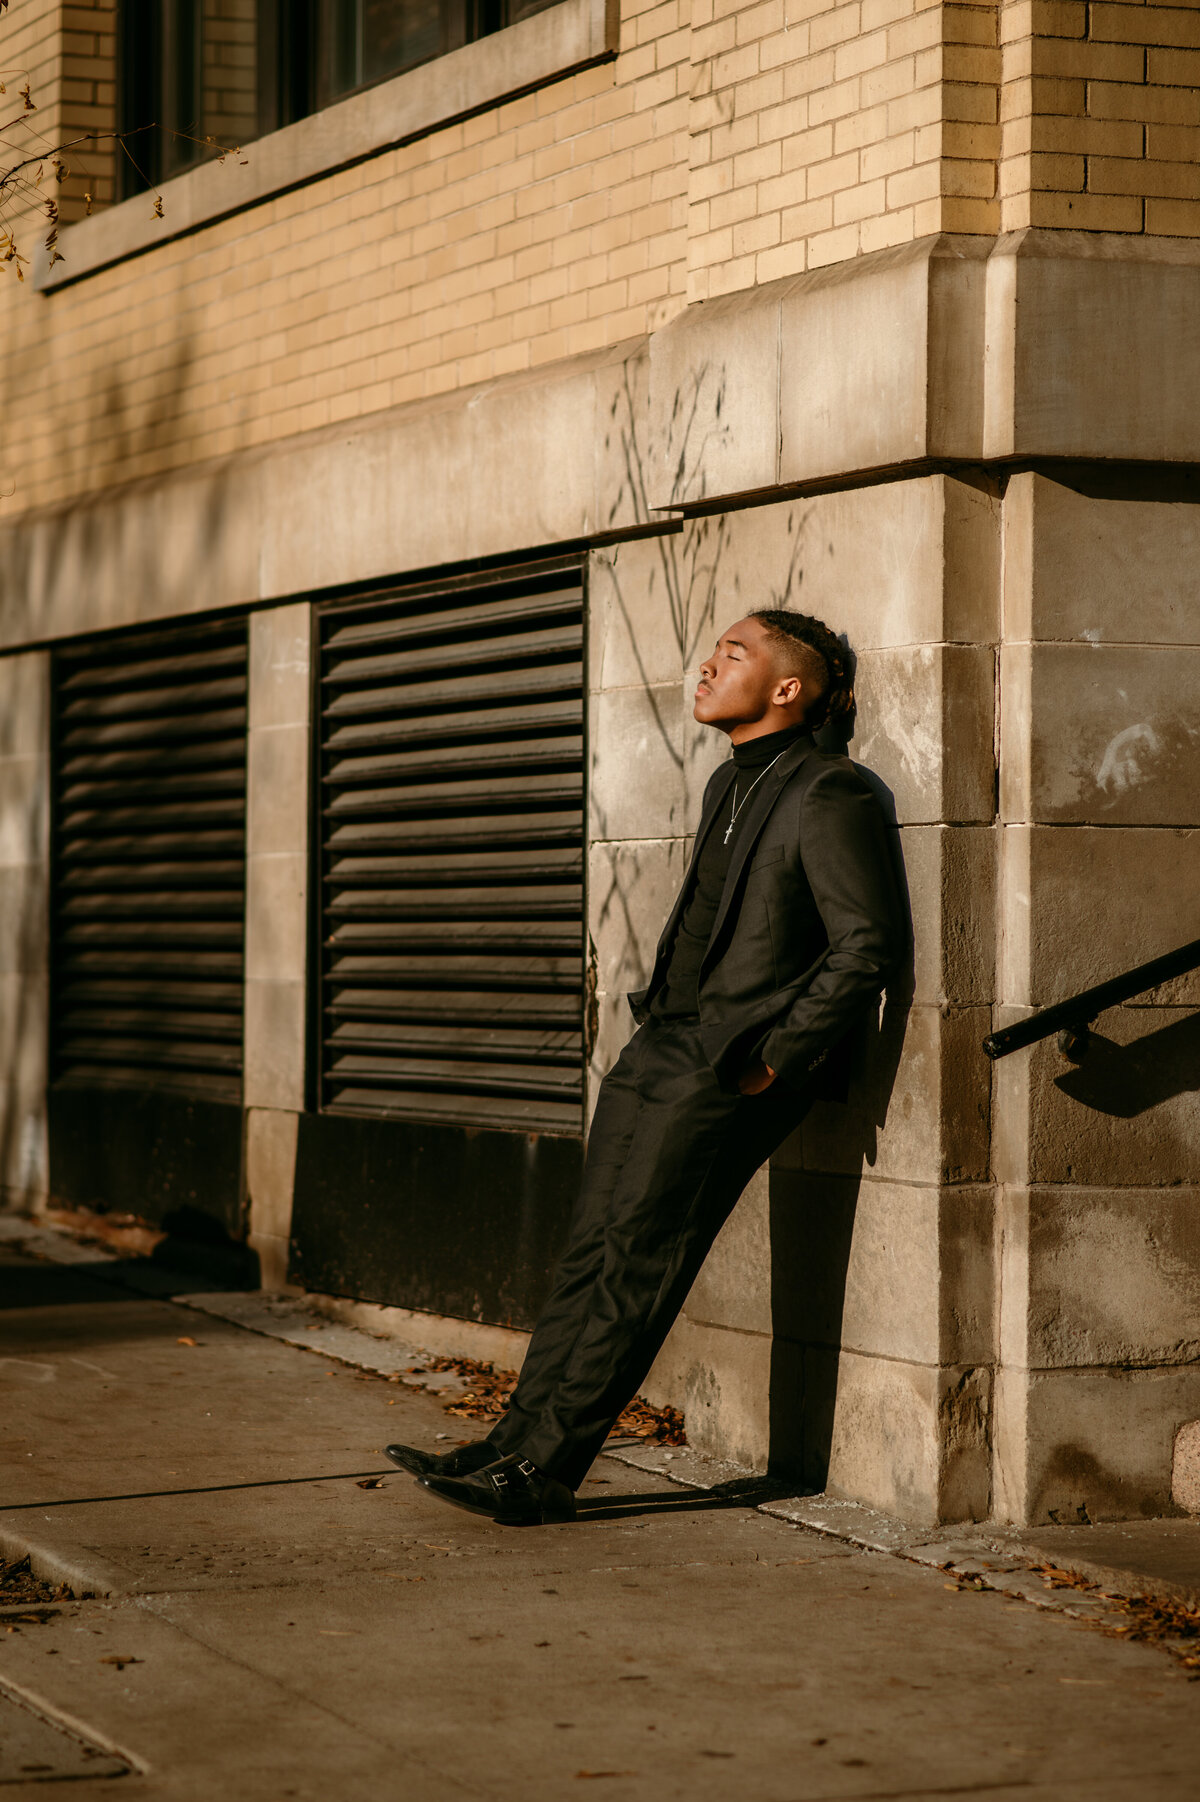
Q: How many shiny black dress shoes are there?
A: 2